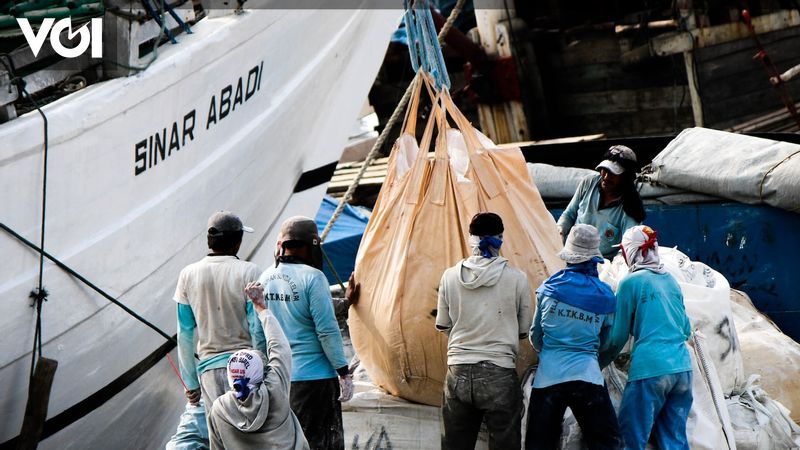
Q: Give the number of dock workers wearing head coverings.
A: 7